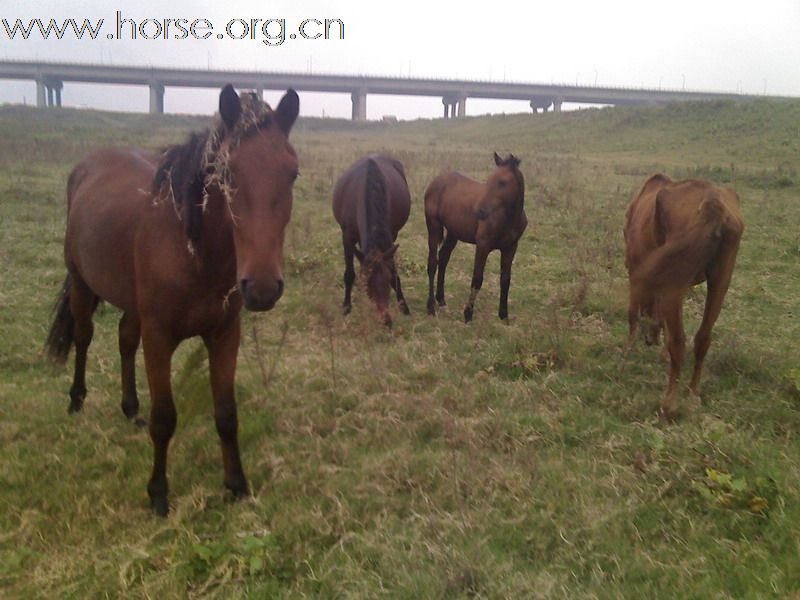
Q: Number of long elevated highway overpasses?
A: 1